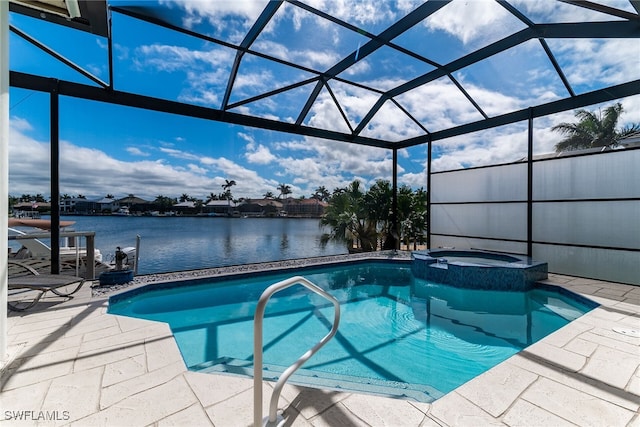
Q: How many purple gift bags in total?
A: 0